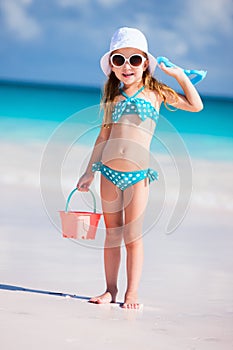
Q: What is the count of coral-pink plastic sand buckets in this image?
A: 1